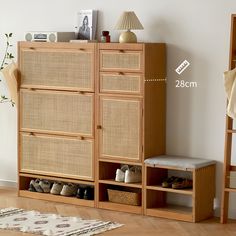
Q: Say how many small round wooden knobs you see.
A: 9